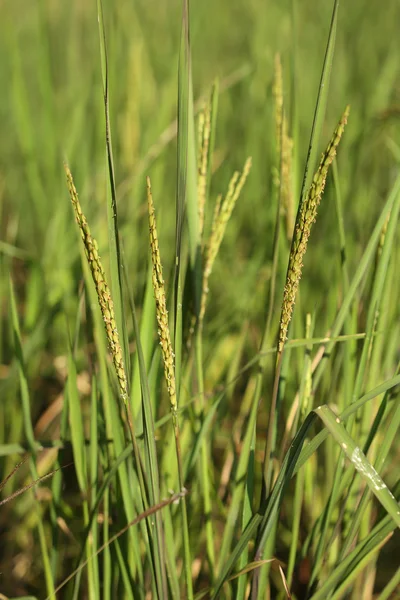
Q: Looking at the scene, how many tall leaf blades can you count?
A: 3